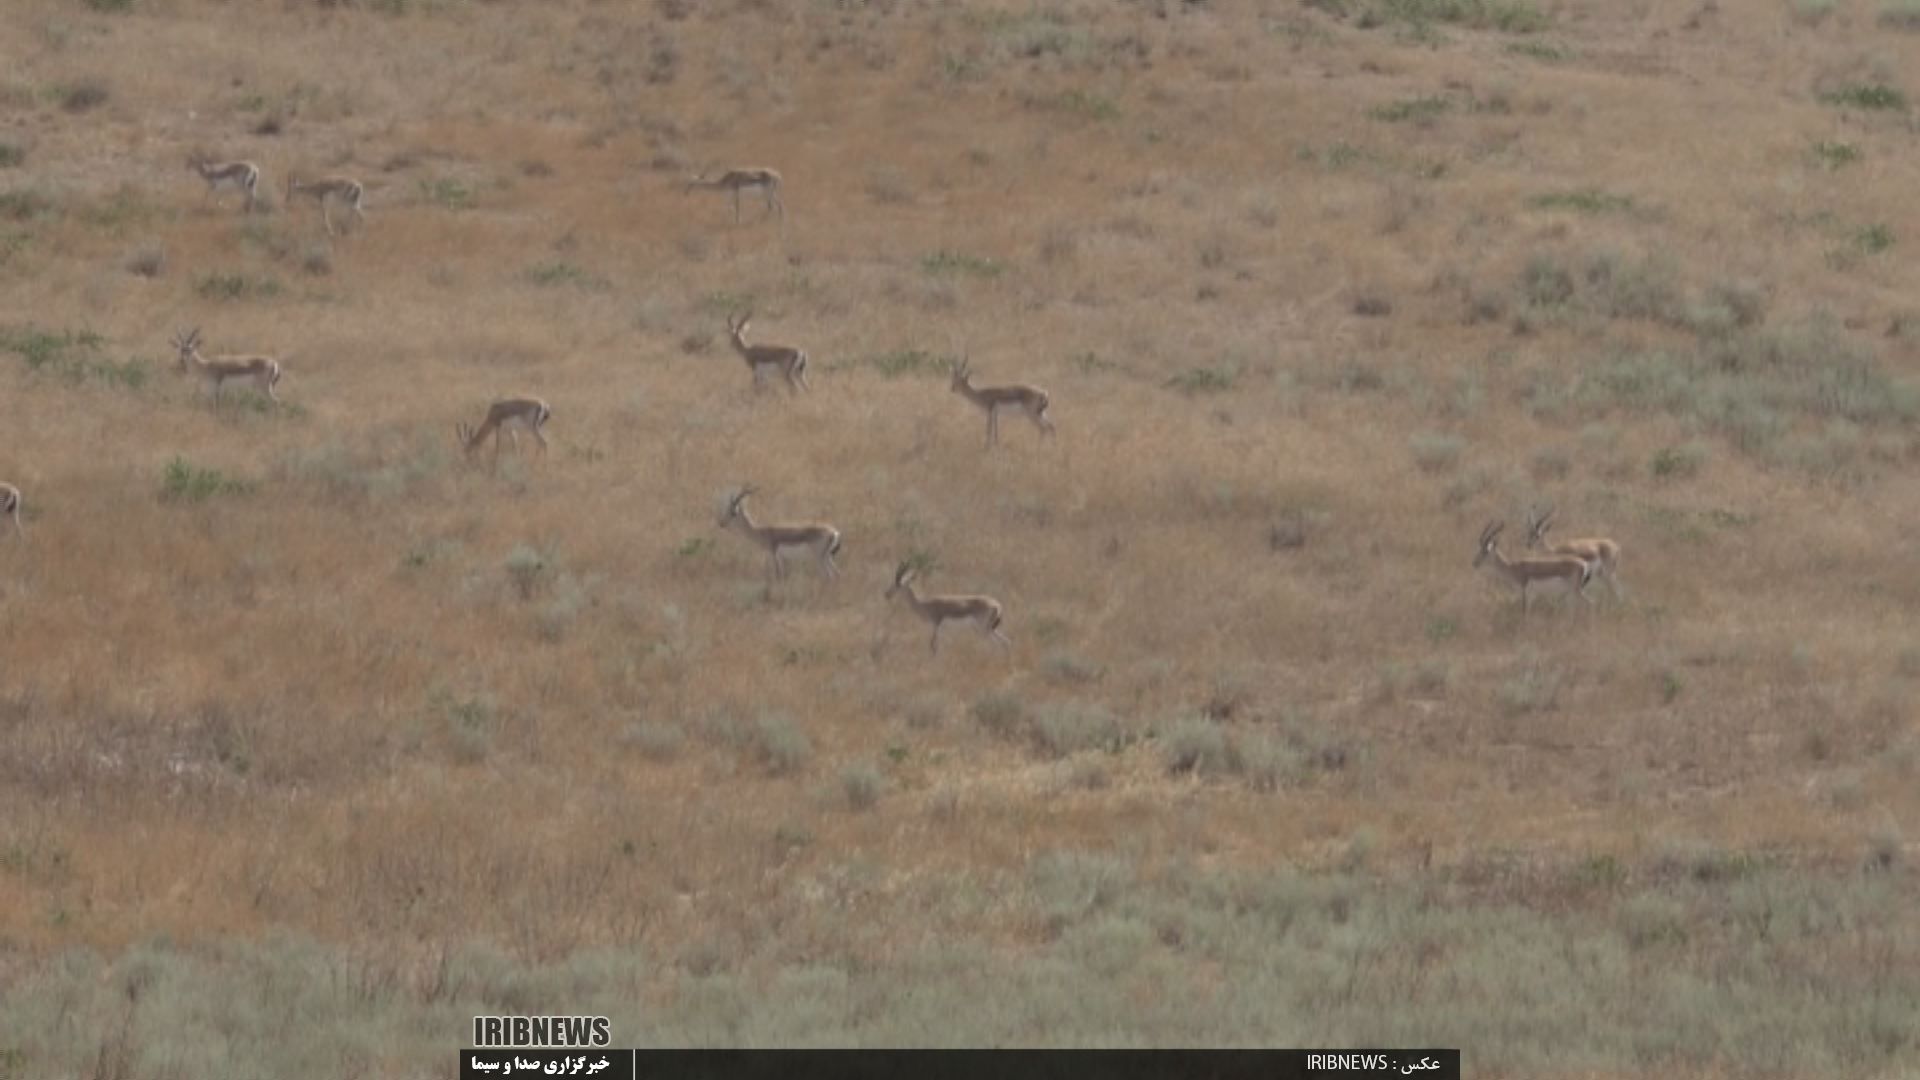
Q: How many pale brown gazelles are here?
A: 12